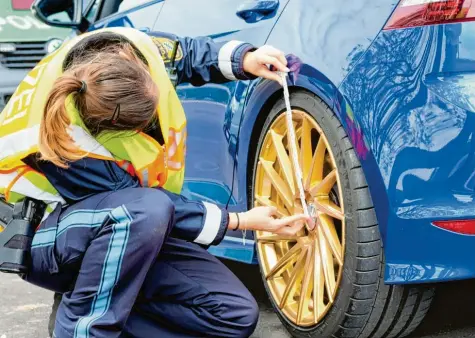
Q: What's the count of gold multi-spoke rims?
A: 1